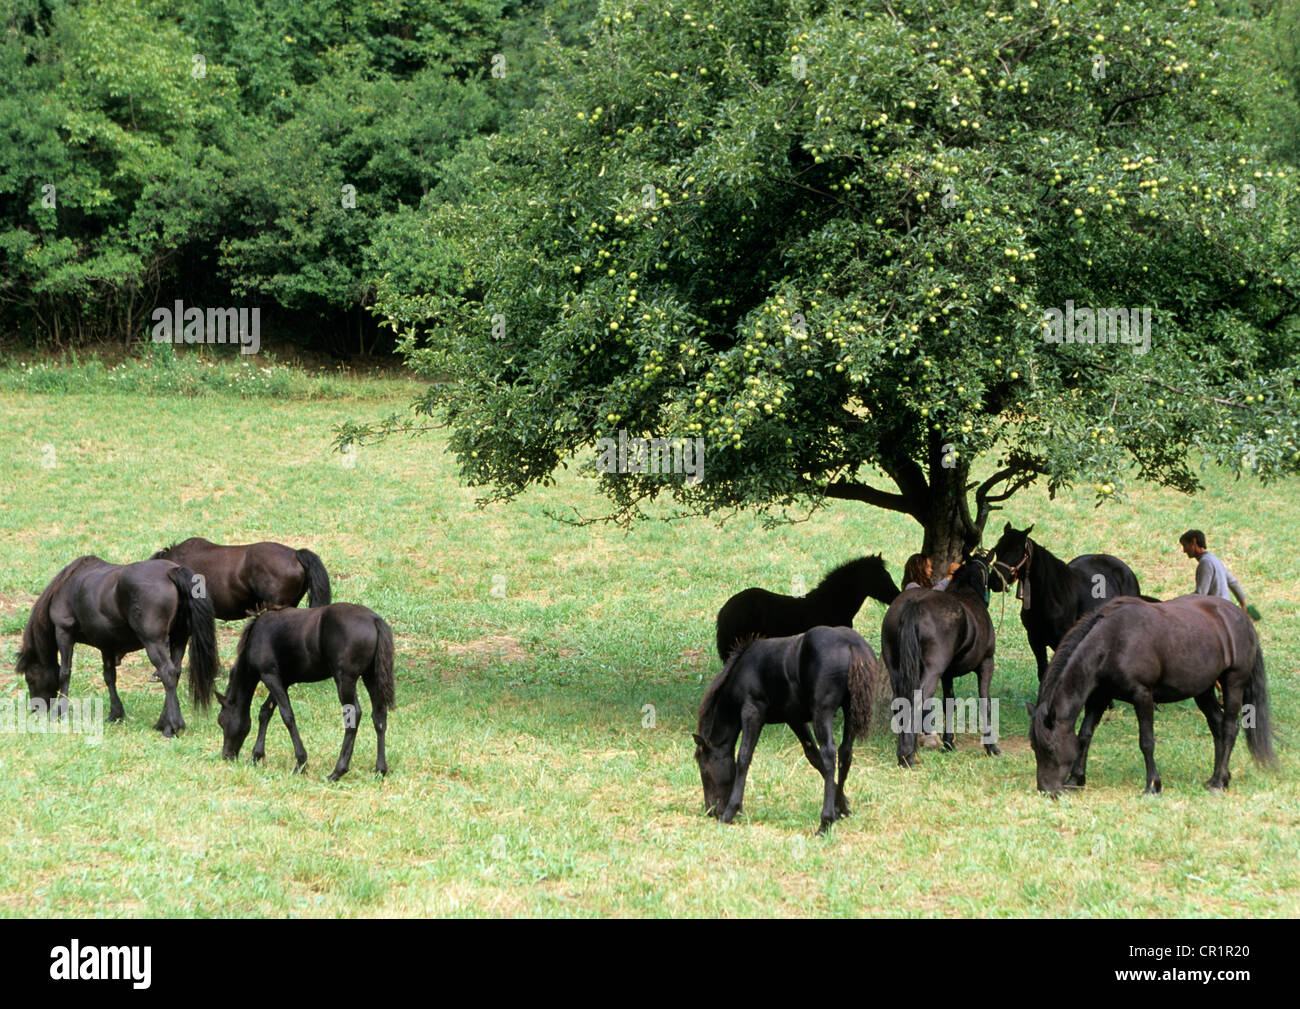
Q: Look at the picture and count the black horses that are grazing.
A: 5